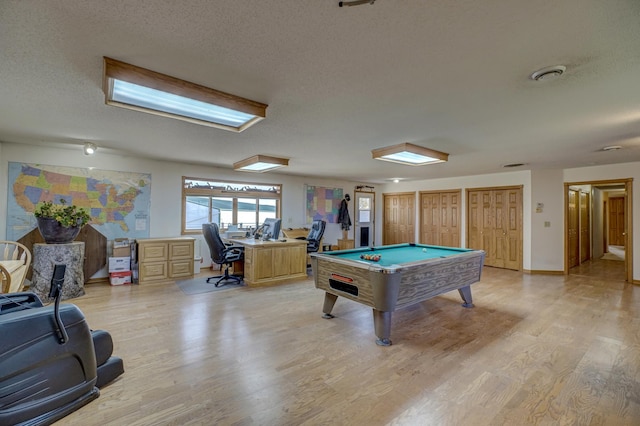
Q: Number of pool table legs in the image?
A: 3